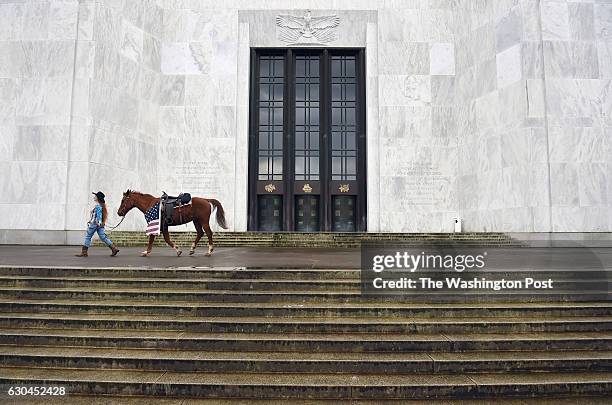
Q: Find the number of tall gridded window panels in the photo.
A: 3